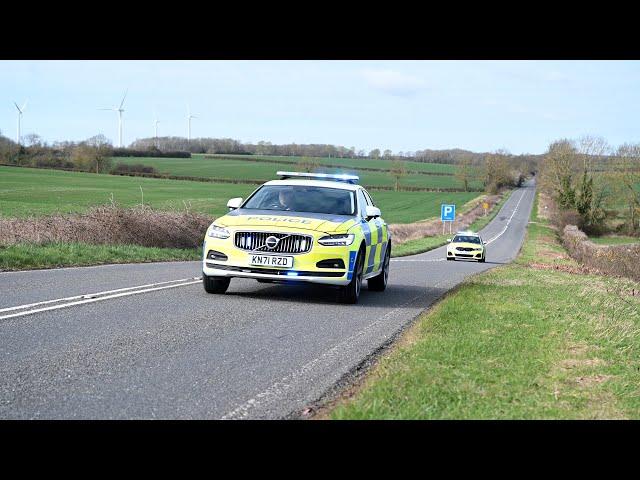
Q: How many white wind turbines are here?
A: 4